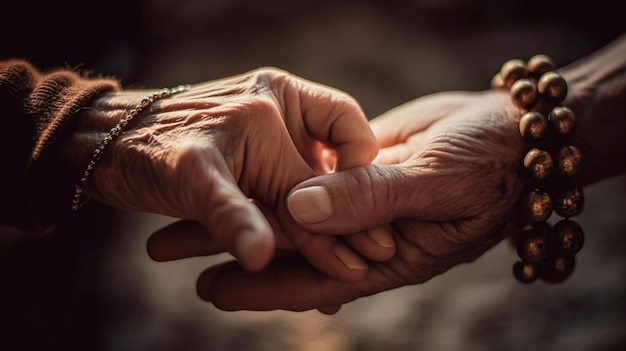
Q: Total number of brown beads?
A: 15